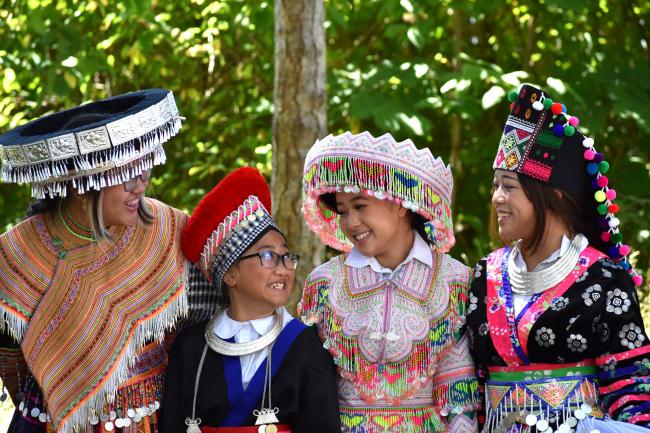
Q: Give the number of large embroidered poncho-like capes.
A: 1